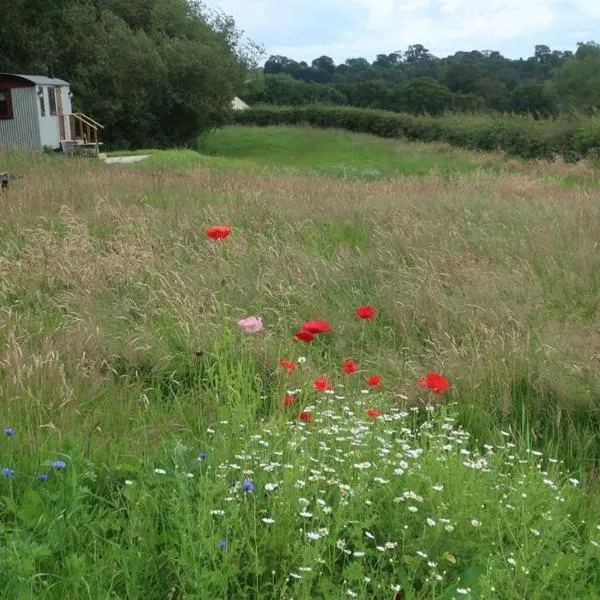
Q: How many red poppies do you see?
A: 12